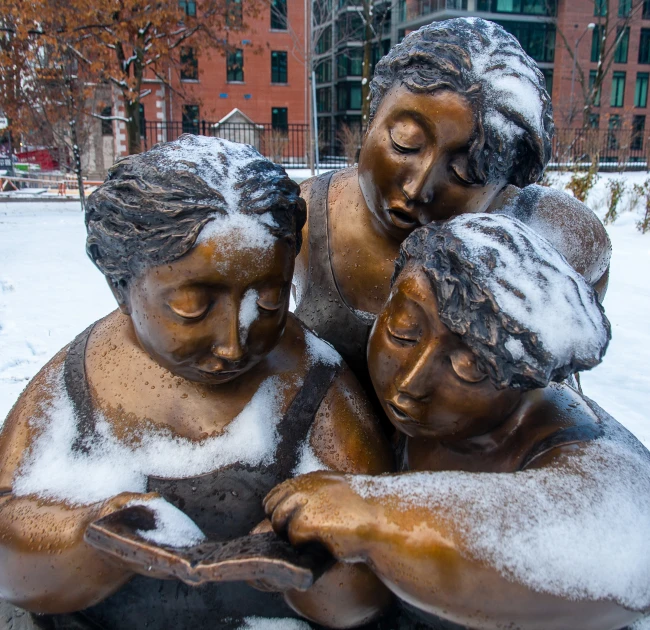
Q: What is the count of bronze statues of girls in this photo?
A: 3